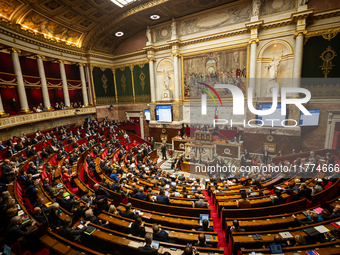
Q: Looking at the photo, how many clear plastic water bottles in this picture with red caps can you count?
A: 0